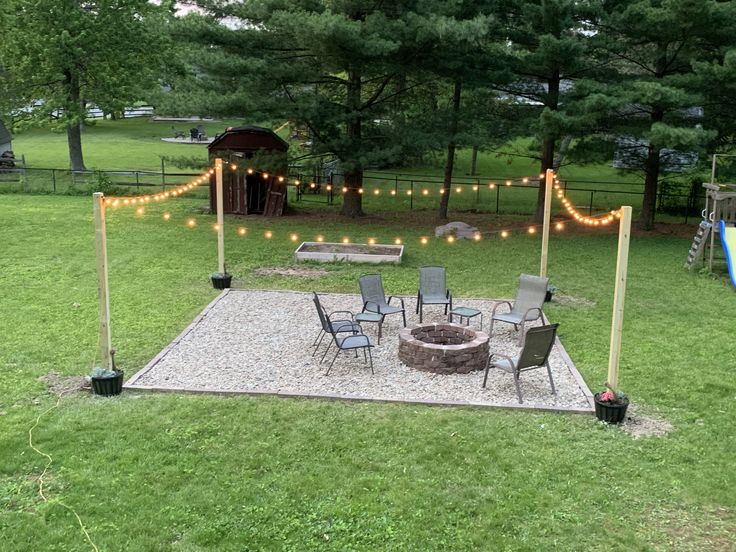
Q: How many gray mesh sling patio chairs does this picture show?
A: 6